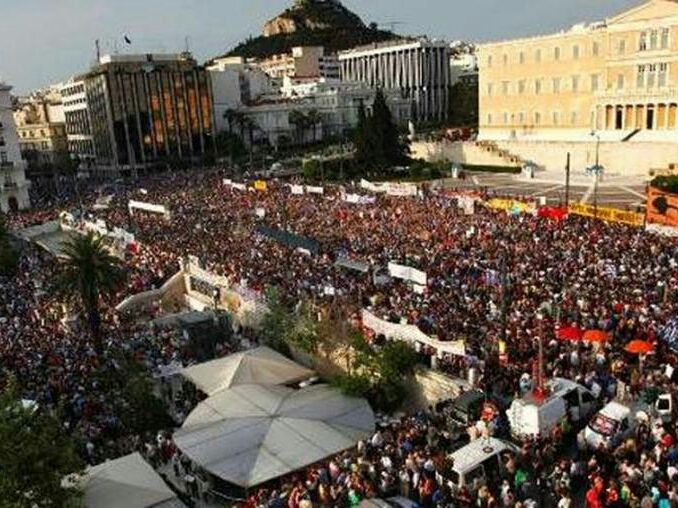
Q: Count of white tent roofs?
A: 3